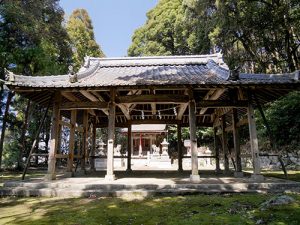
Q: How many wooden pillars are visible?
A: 12